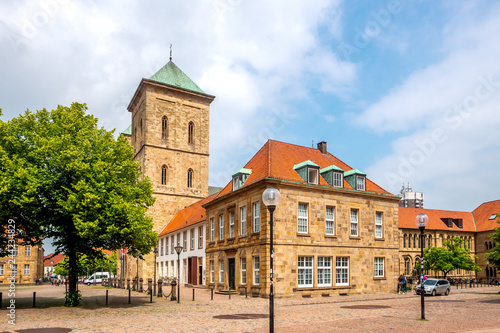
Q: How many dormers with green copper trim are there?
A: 4